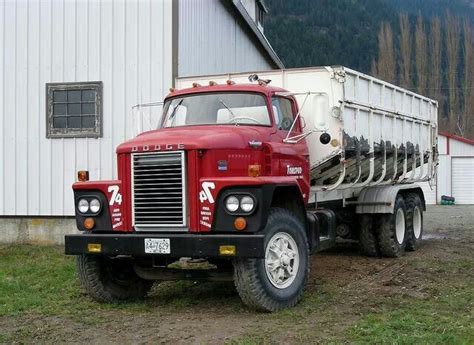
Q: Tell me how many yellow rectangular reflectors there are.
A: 2